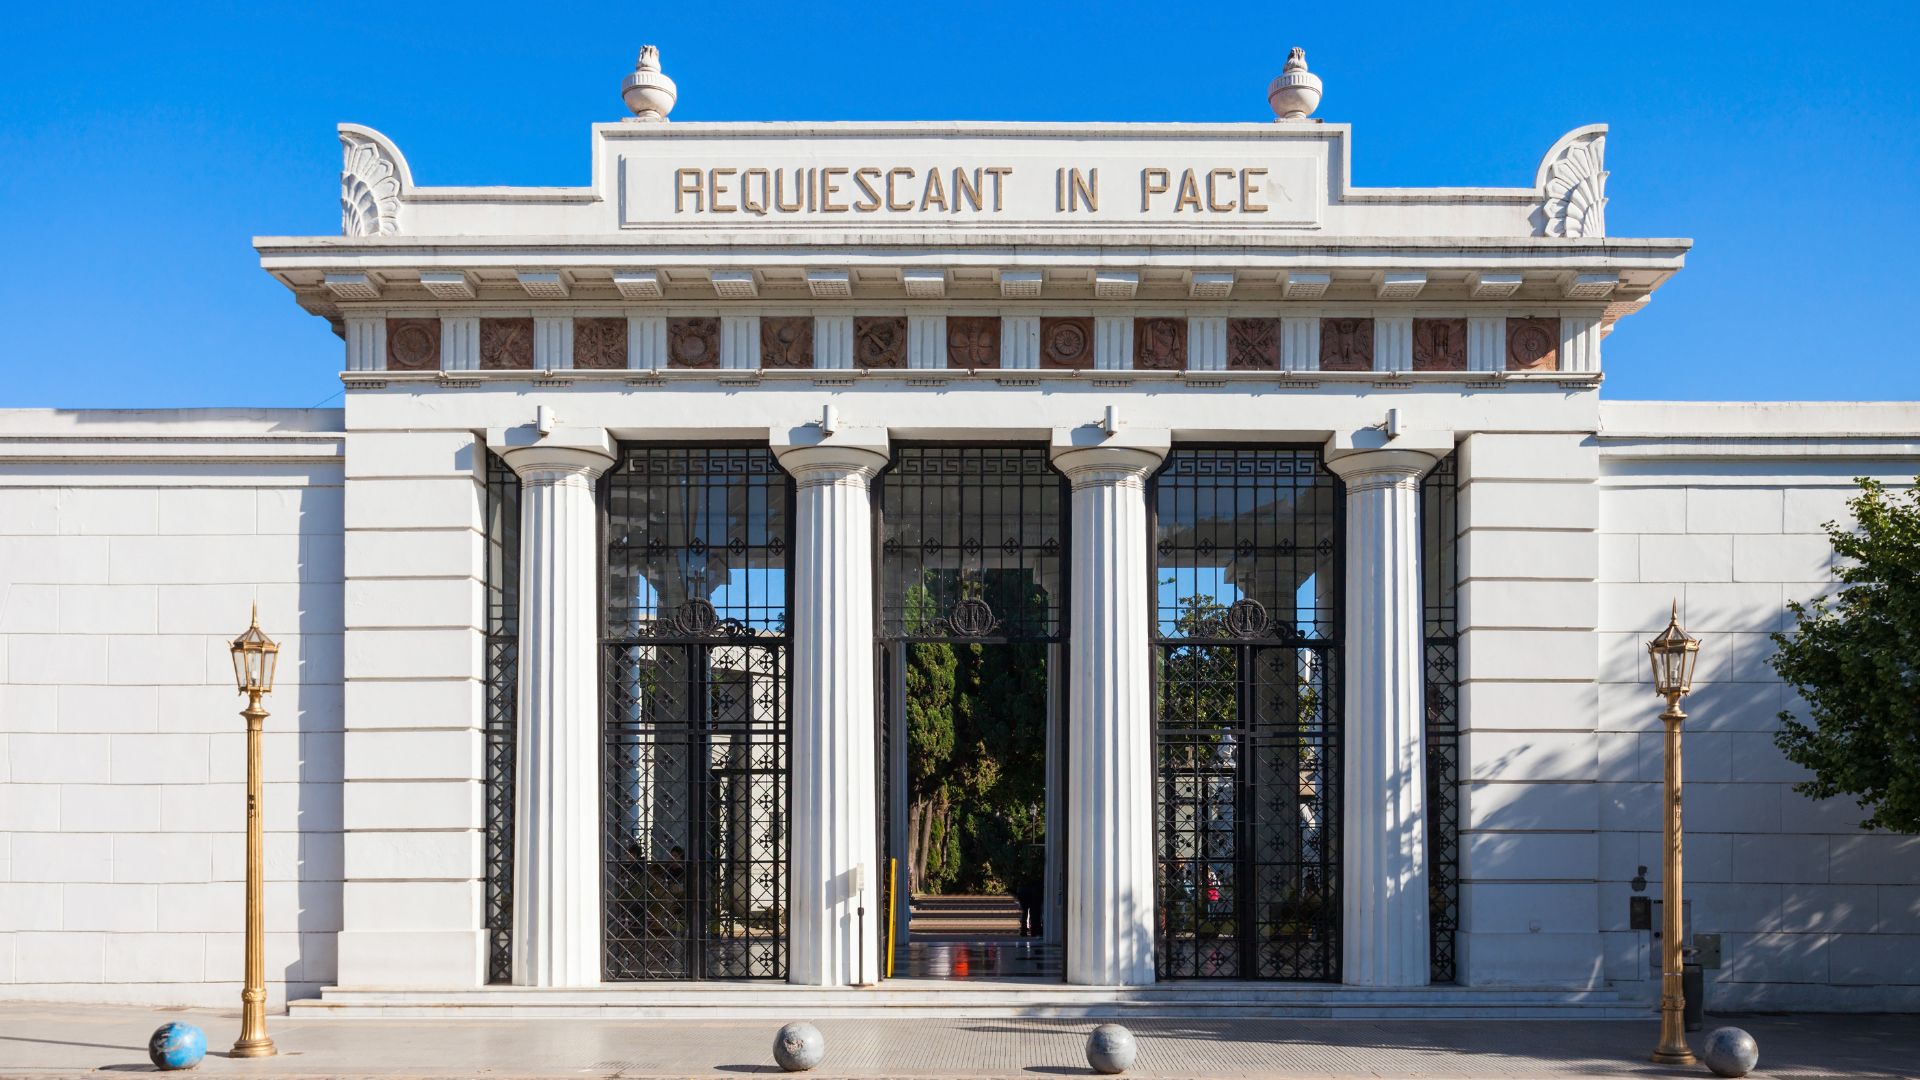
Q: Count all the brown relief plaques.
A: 13